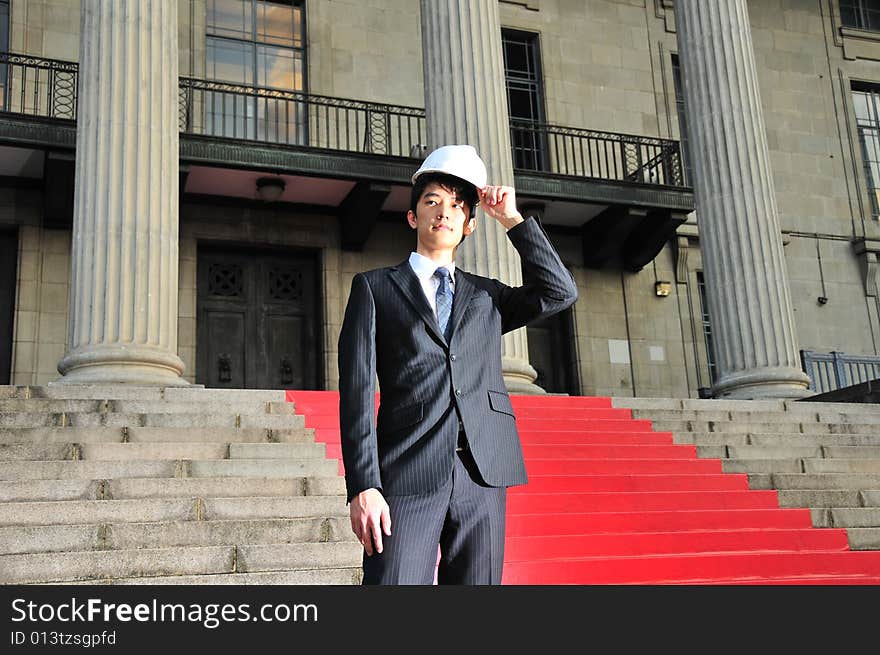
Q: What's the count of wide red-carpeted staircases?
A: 1